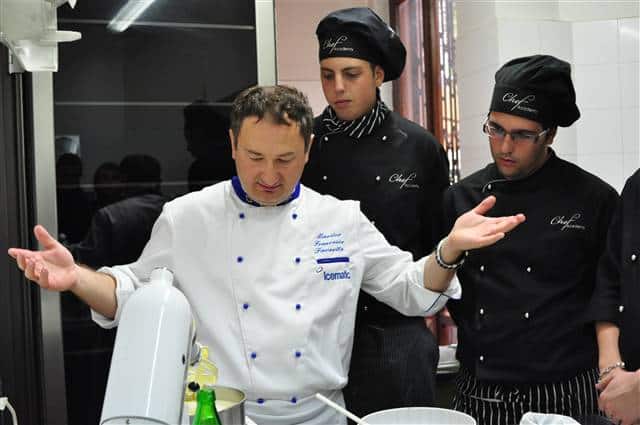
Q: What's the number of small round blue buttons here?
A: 10